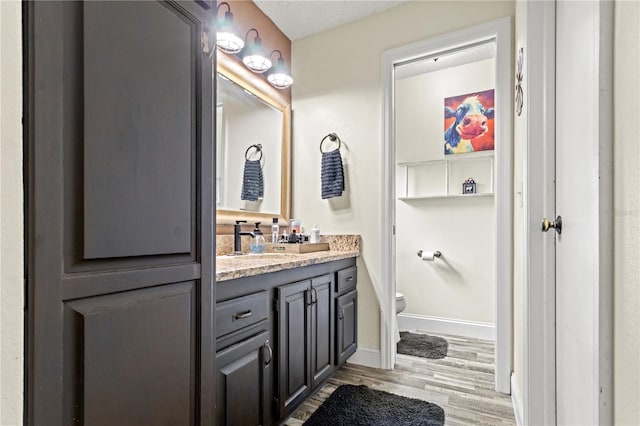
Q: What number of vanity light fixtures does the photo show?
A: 3